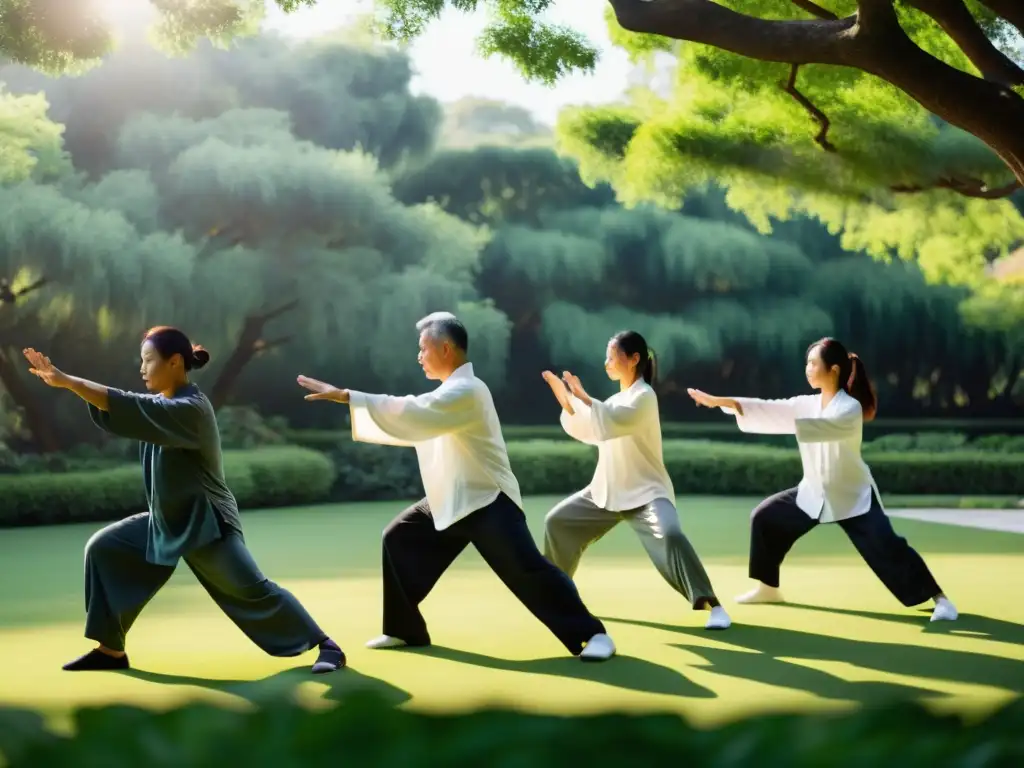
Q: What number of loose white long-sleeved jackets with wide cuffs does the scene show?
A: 3